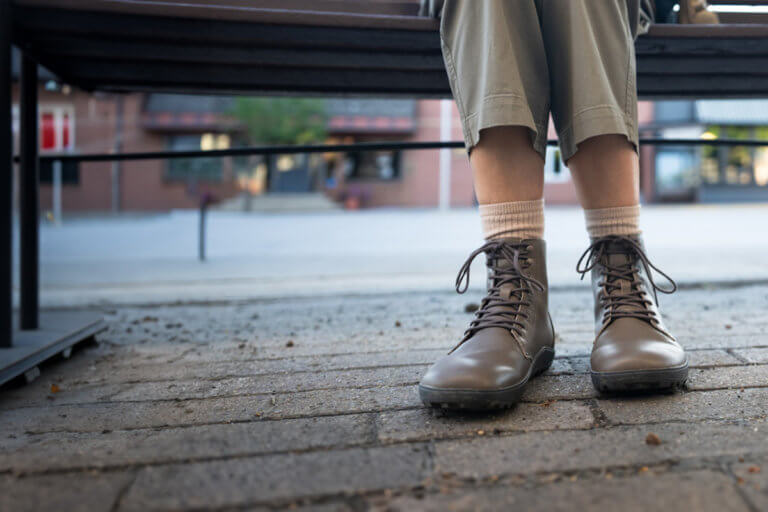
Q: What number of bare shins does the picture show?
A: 2